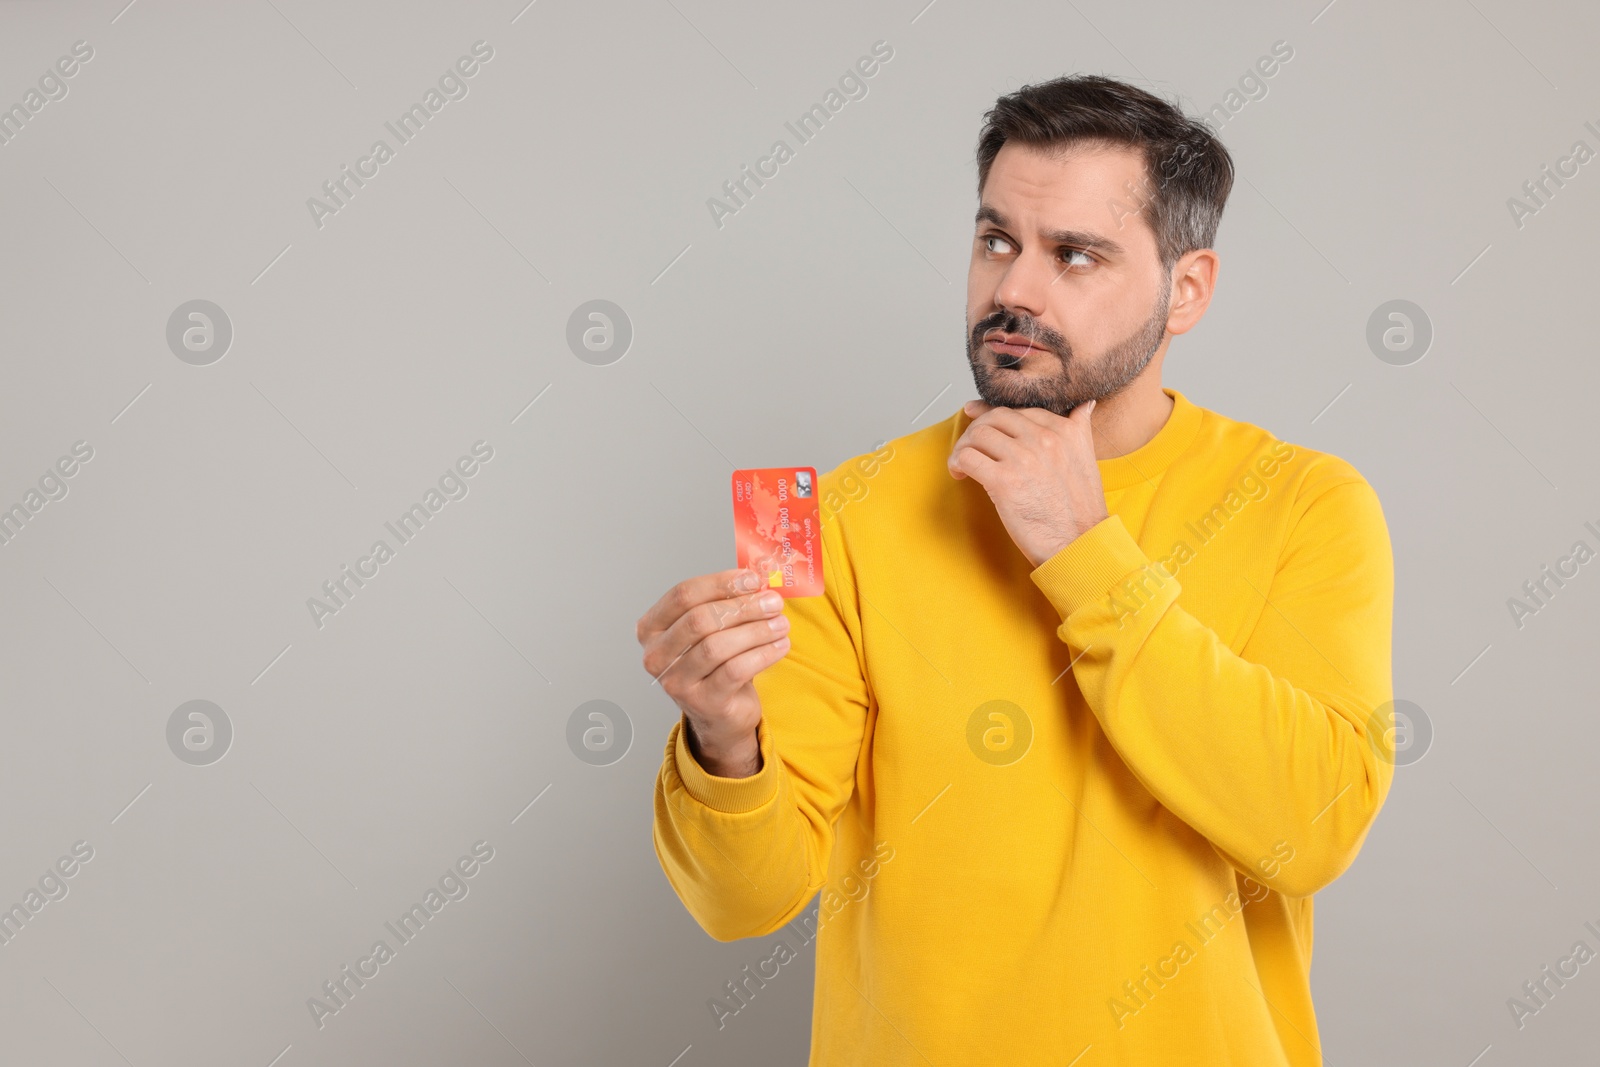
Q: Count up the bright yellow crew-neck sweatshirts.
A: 1